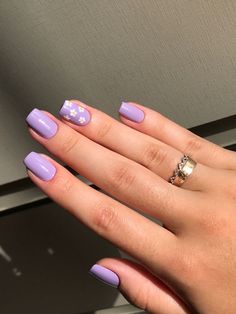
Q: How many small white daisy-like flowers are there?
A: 5